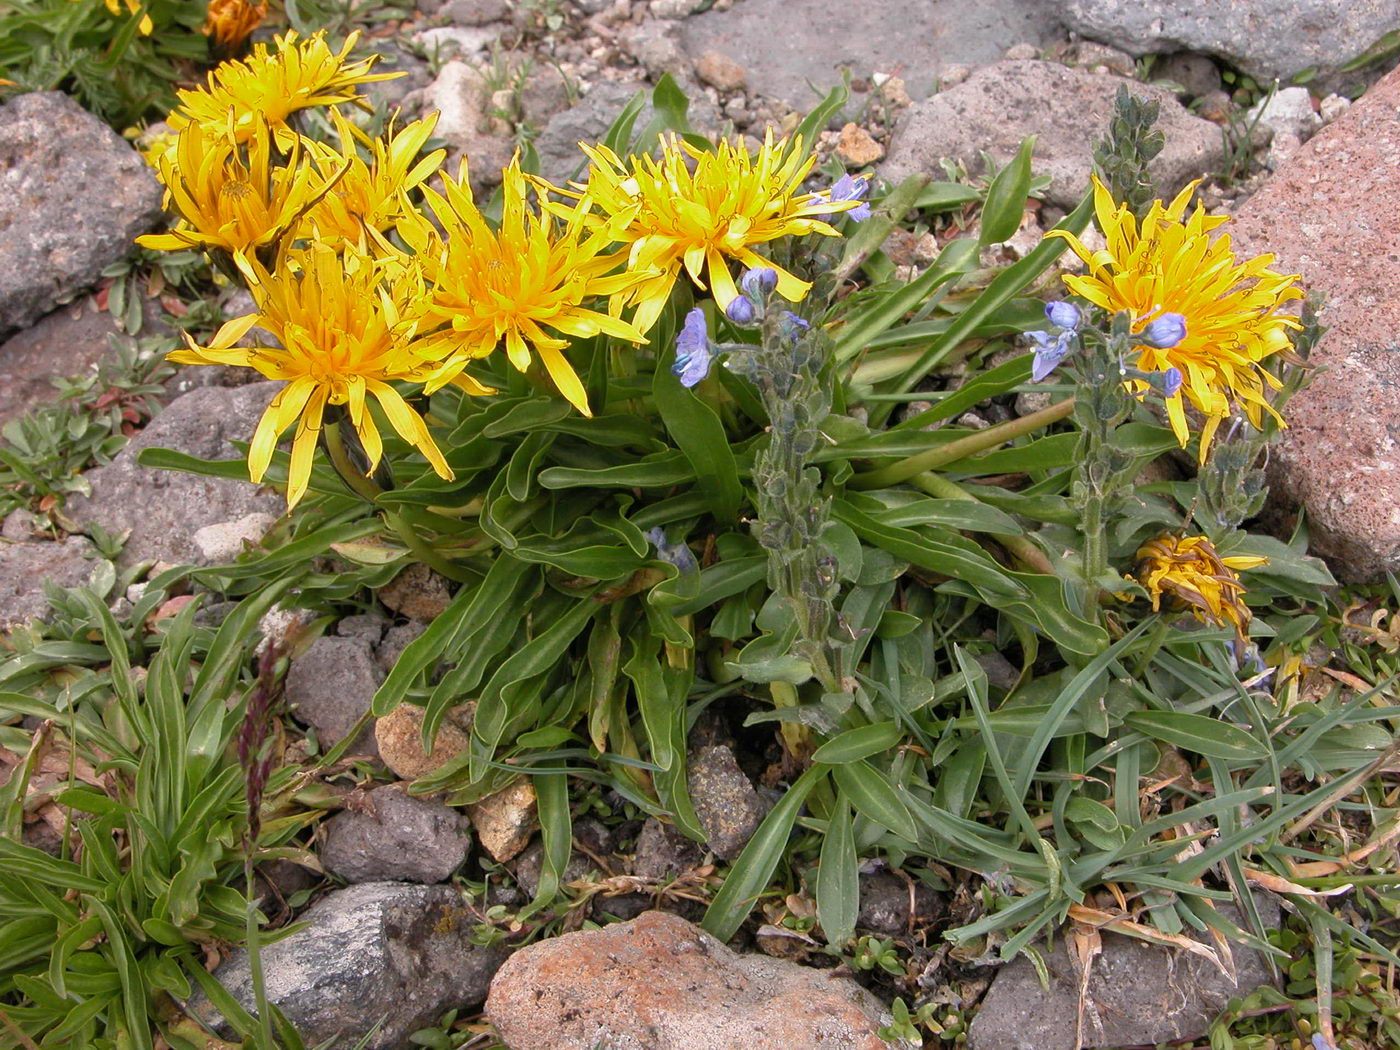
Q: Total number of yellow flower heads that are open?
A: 7